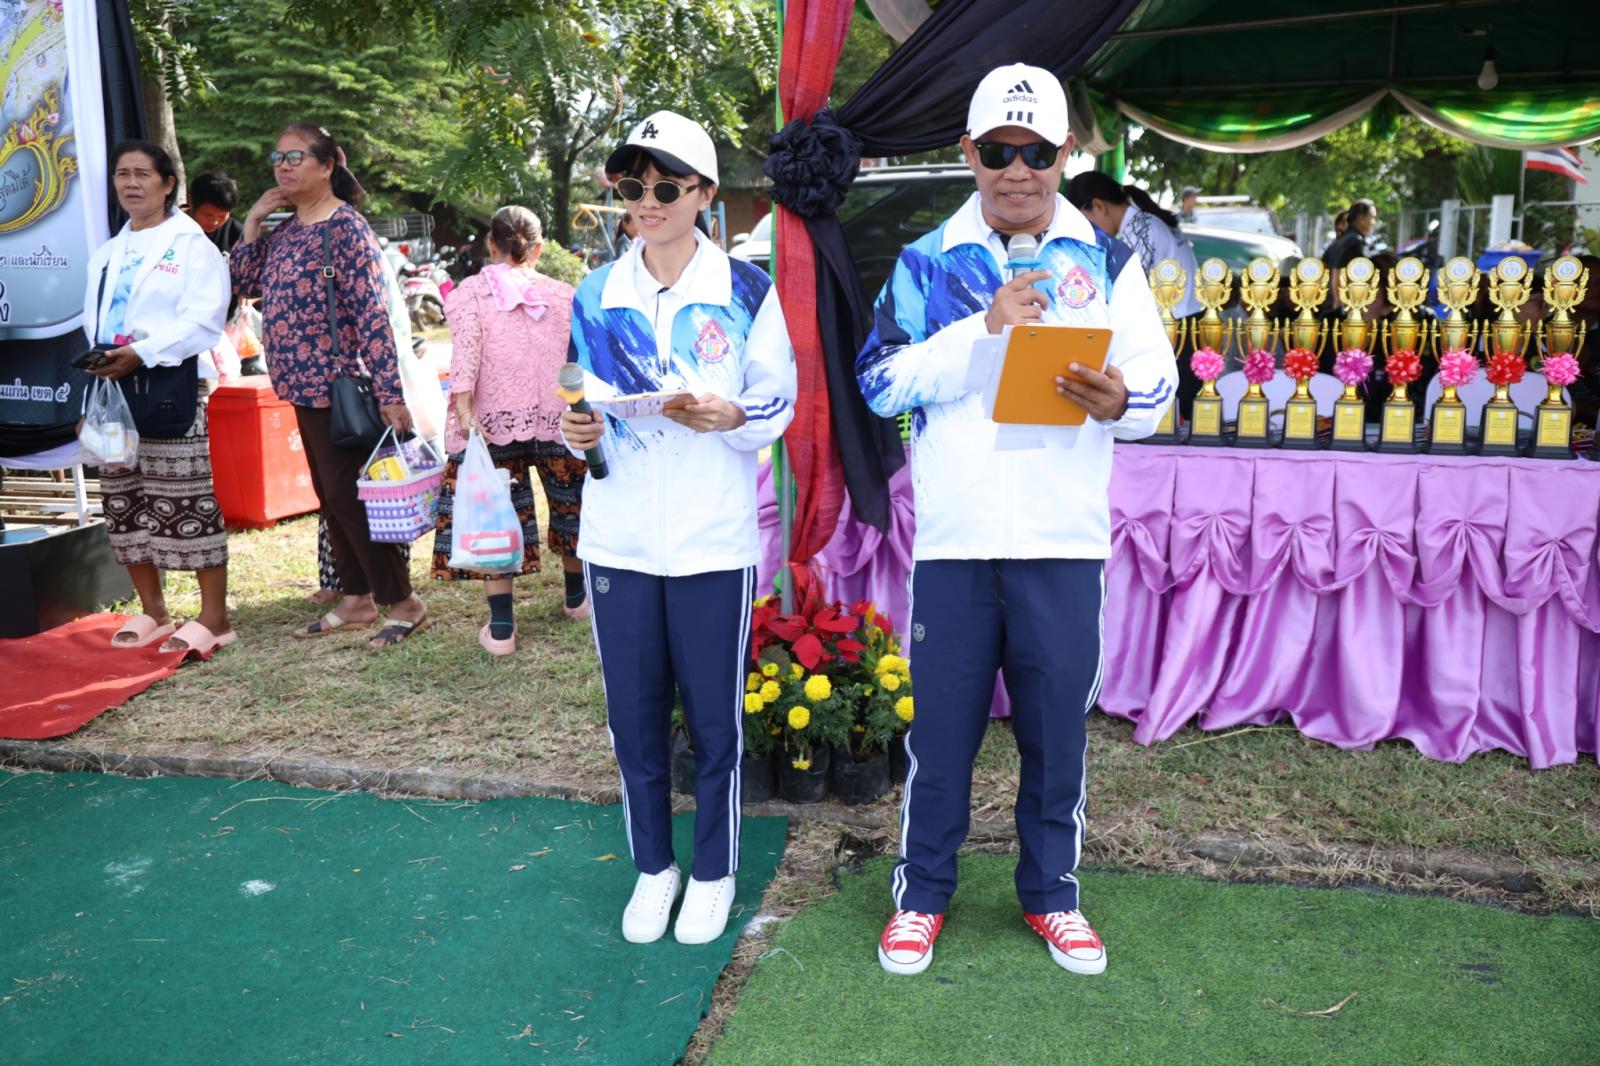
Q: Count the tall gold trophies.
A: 9